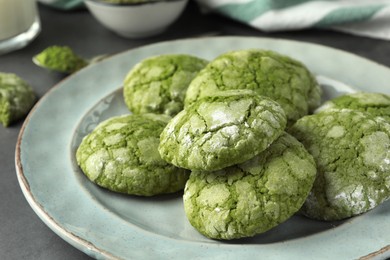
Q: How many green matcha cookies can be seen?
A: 8